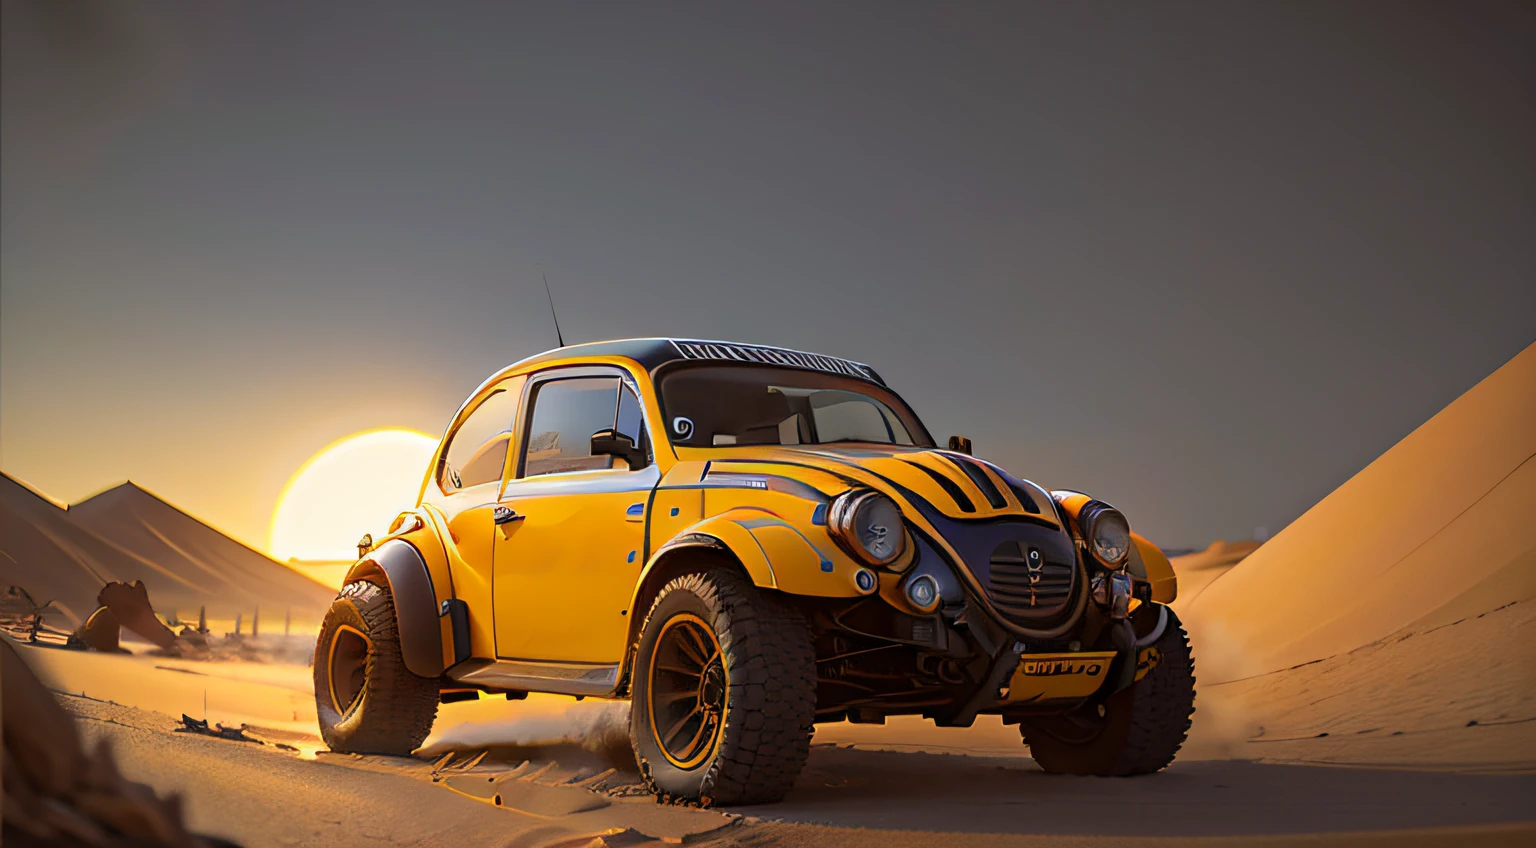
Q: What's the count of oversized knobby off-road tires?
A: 3